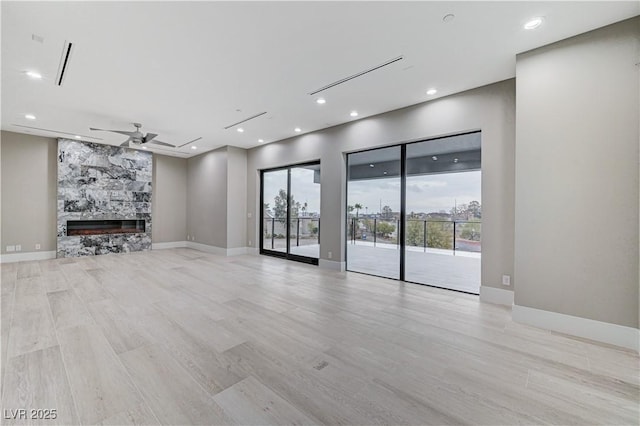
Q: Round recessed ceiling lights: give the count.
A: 12